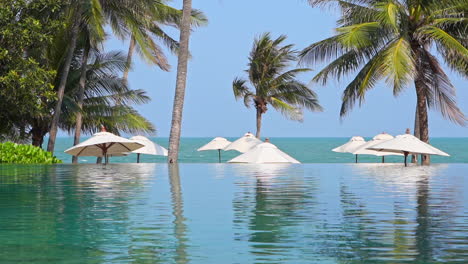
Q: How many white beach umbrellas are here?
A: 8